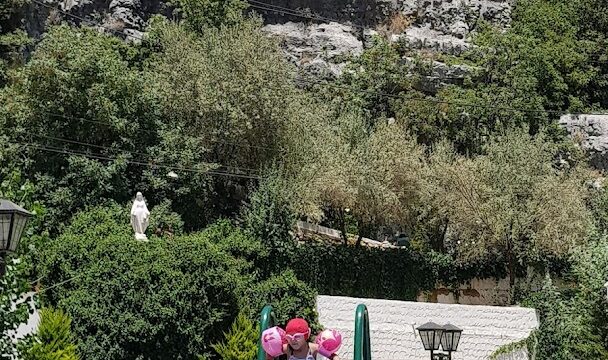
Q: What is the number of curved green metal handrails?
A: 2